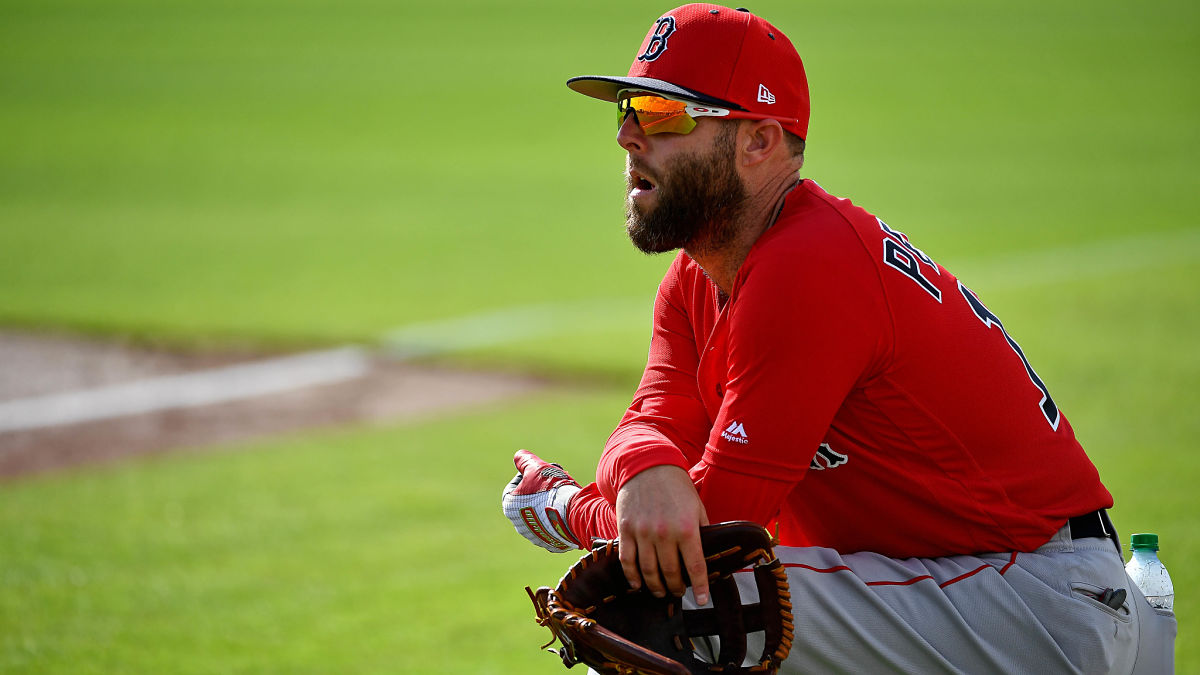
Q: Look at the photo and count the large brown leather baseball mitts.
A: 1